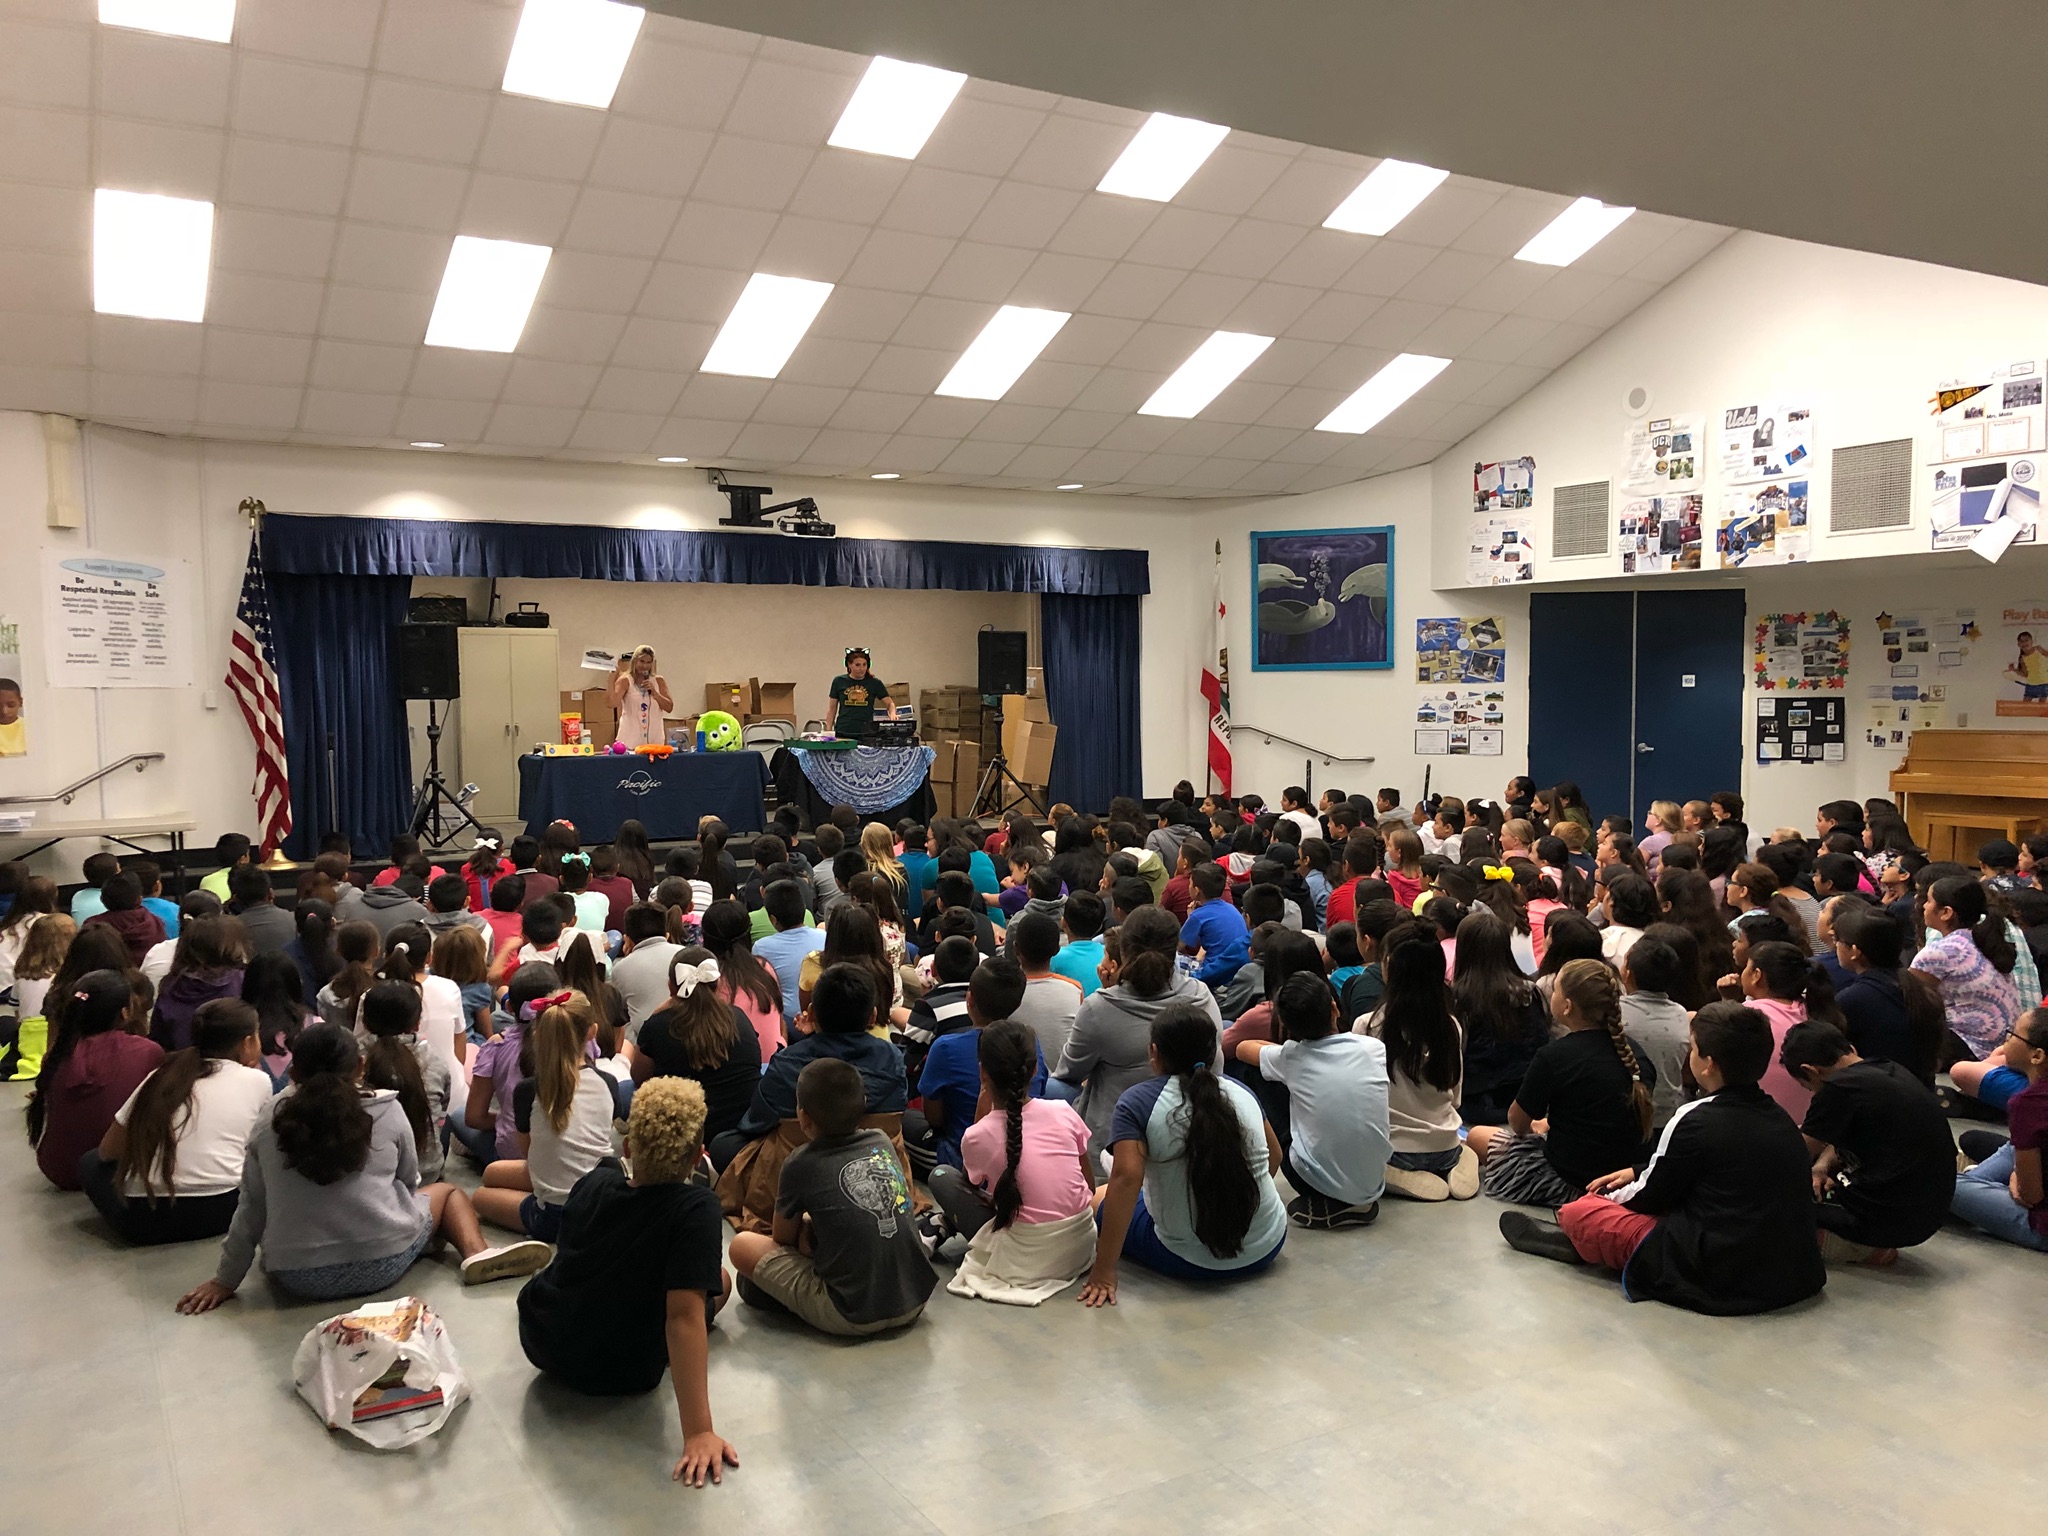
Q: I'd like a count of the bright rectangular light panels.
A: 12